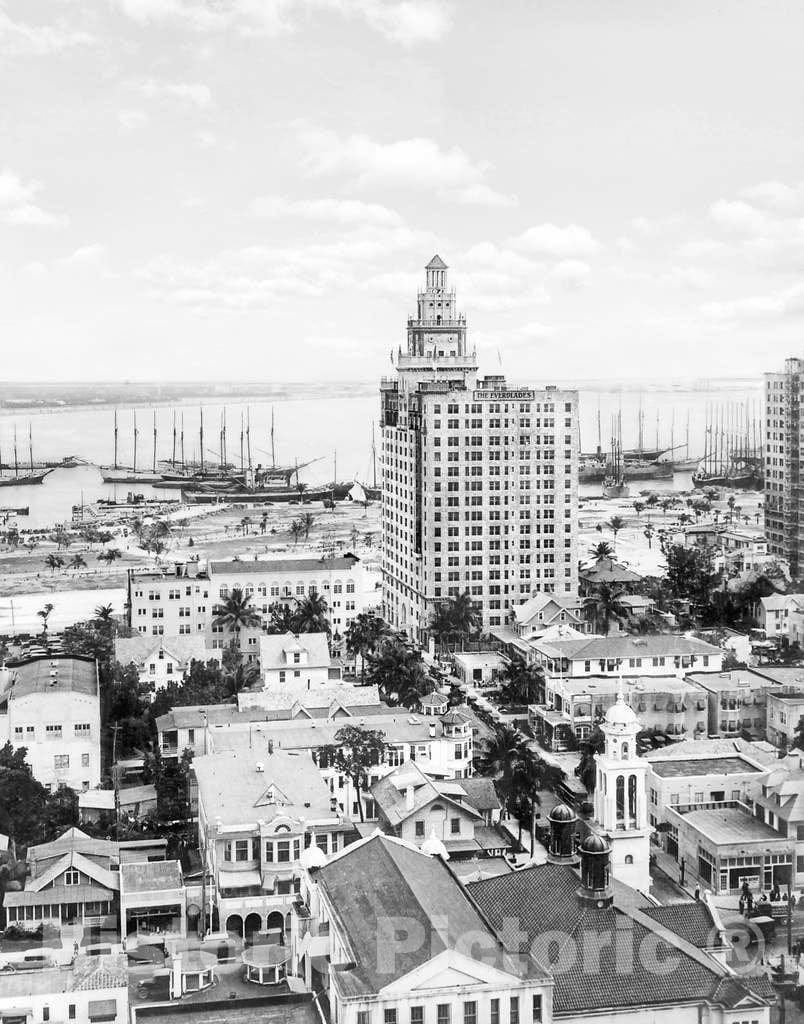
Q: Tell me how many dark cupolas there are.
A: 2